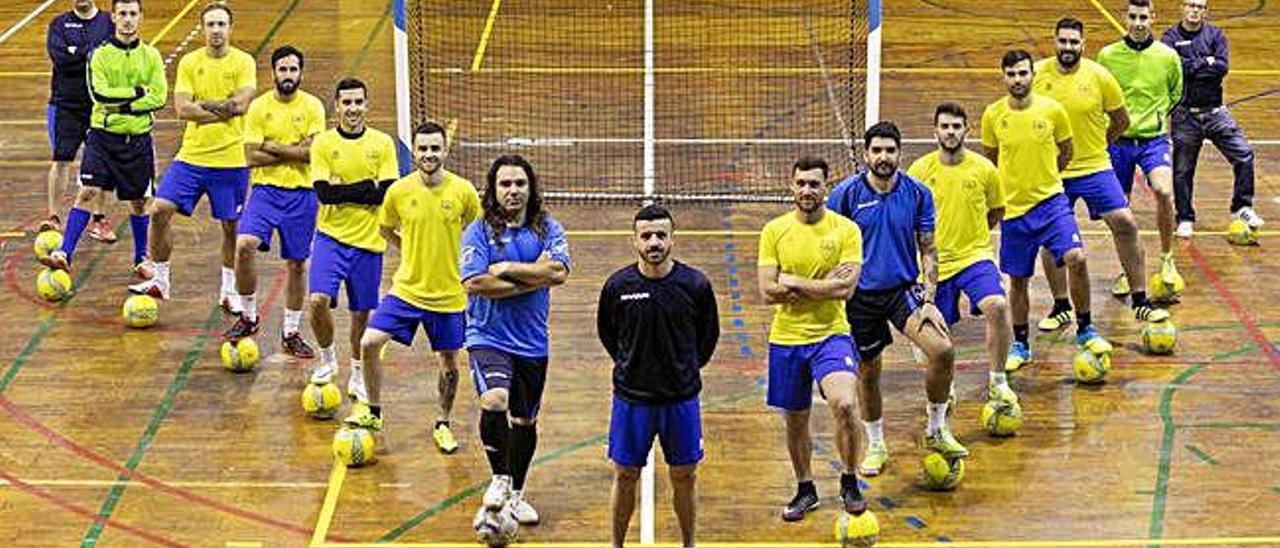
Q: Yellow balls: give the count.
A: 13